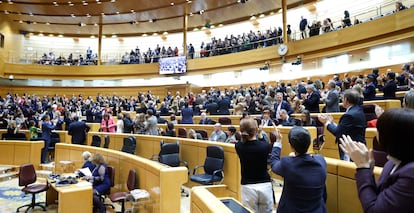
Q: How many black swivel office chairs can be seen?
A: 5